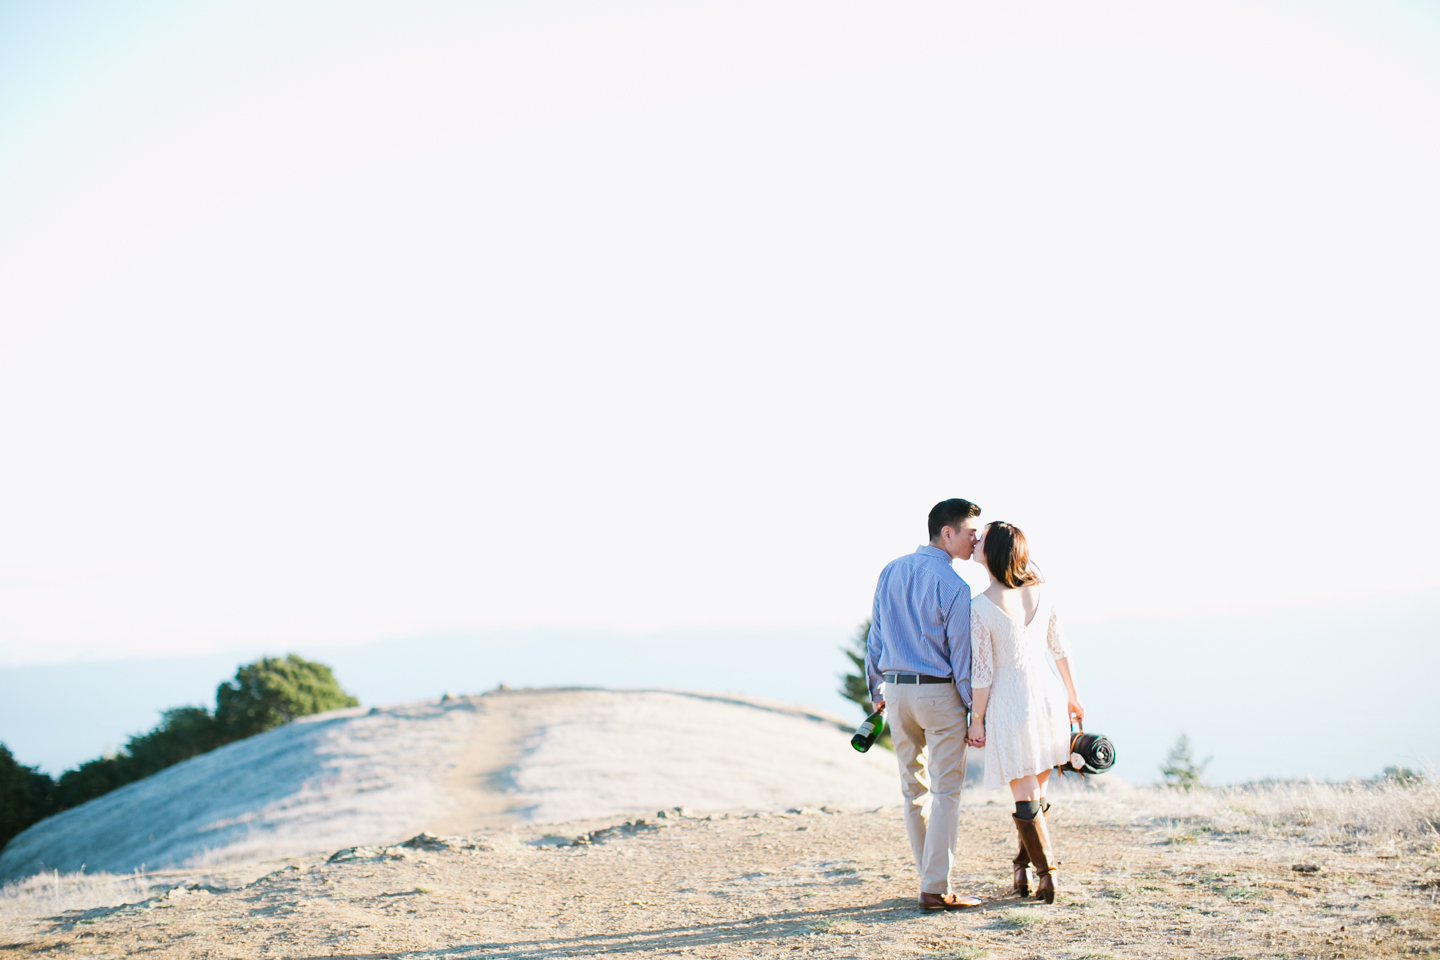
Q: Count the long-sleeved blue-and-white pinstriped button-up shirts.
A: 1